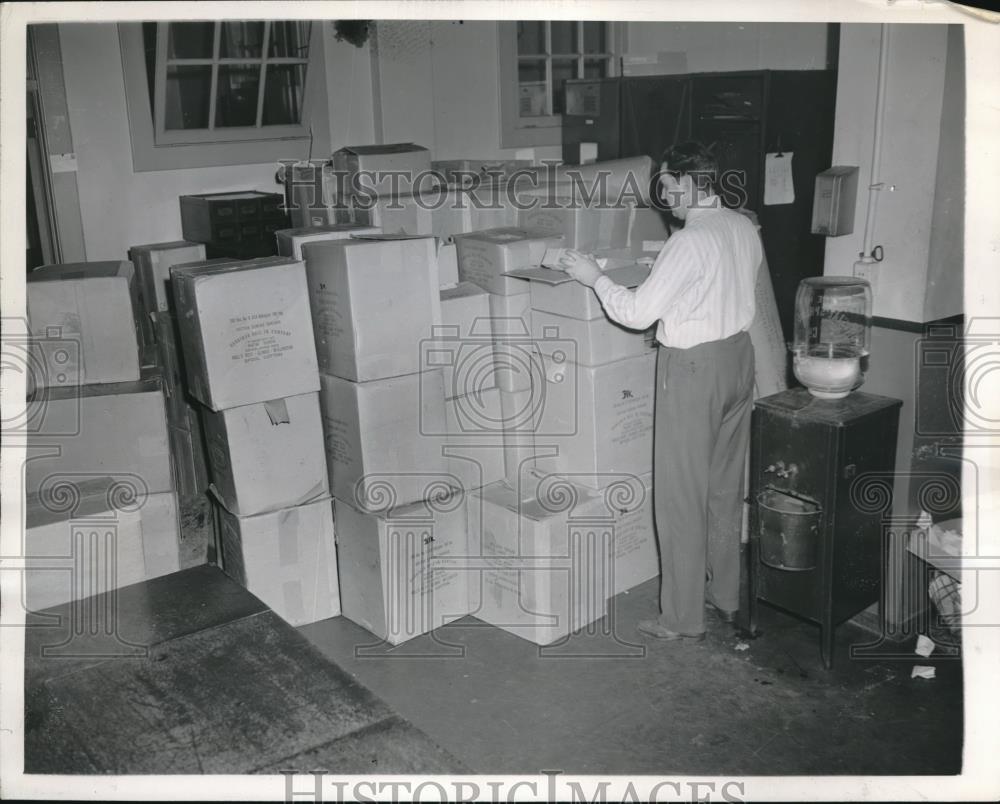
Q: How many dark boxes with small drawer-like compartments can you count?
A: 1